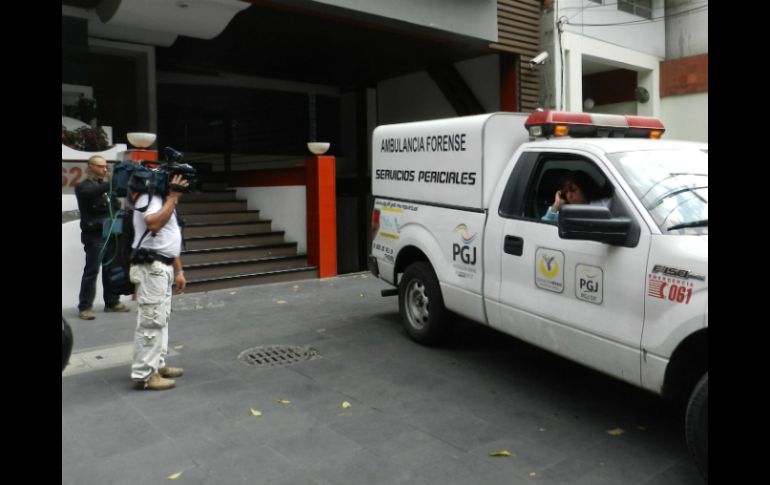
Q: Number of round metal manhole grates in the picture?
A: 1